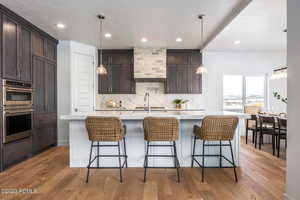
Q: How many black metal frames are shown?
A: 3